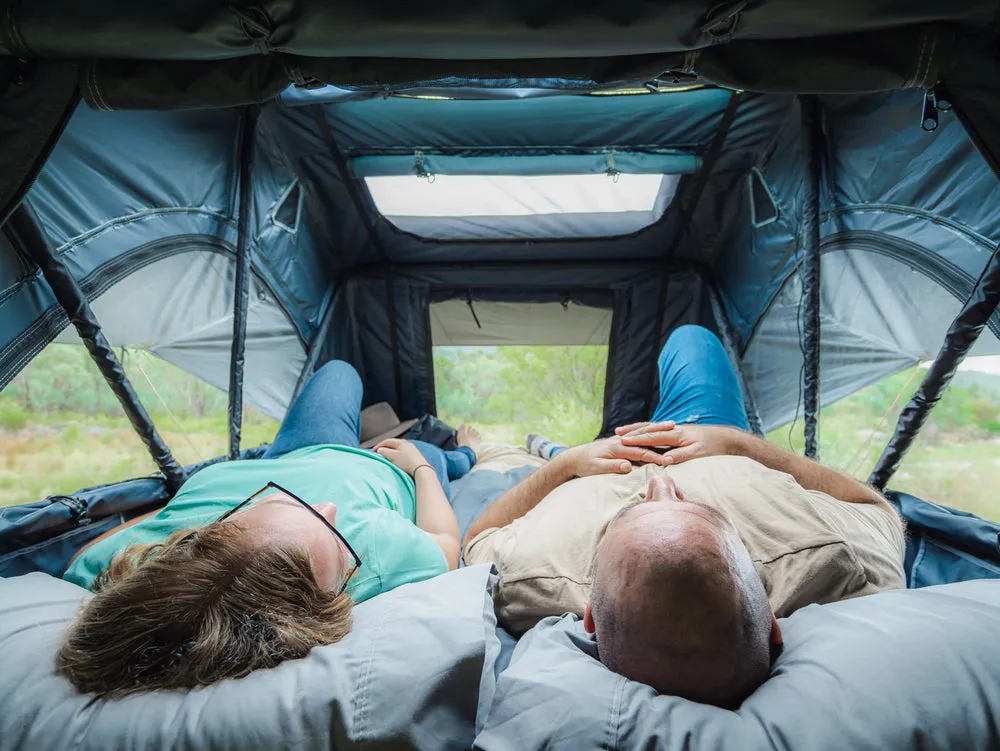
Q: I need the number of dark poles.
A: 4